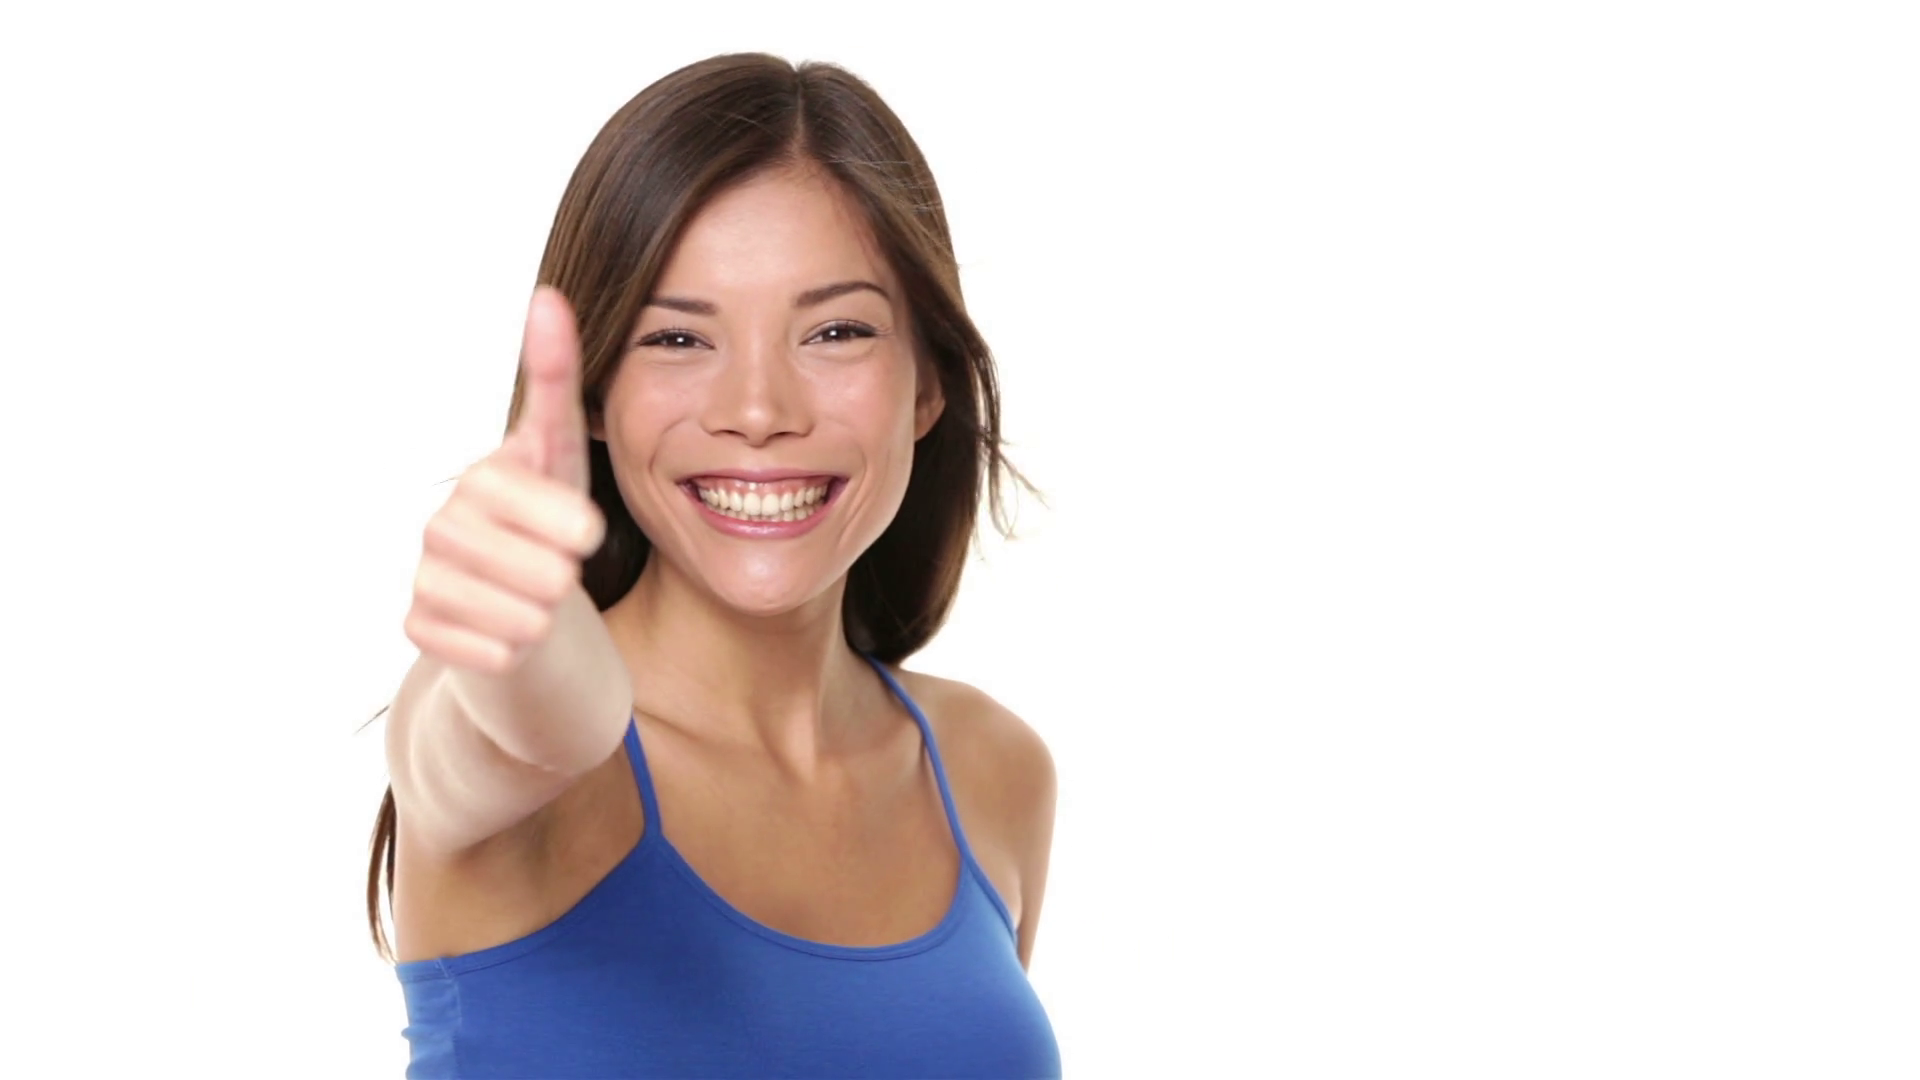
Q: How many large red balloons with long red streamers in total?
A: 0